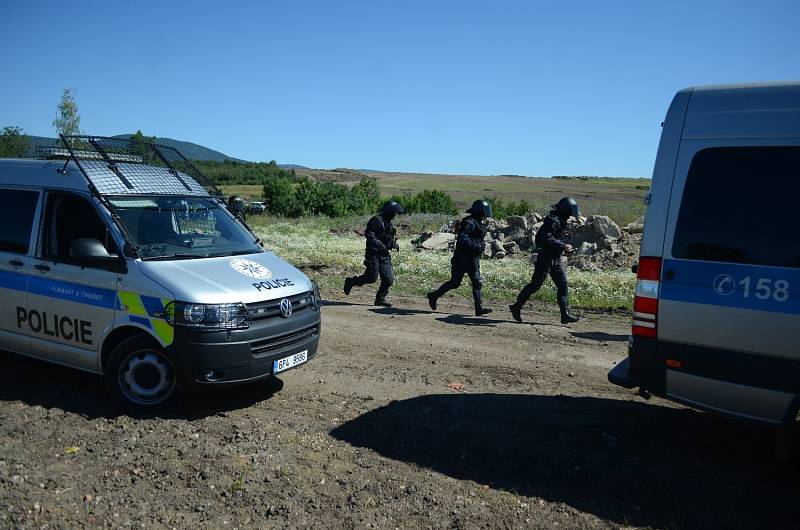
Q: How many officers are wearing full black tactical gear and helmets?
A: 3